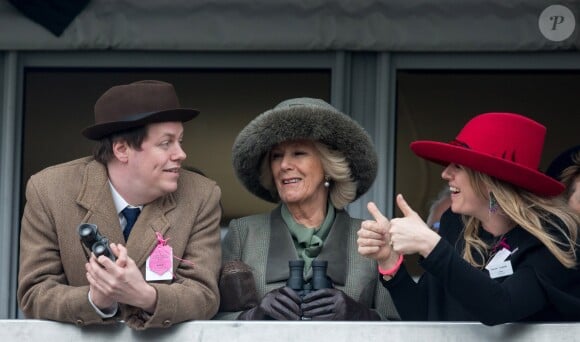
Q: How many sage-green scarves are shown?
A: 1